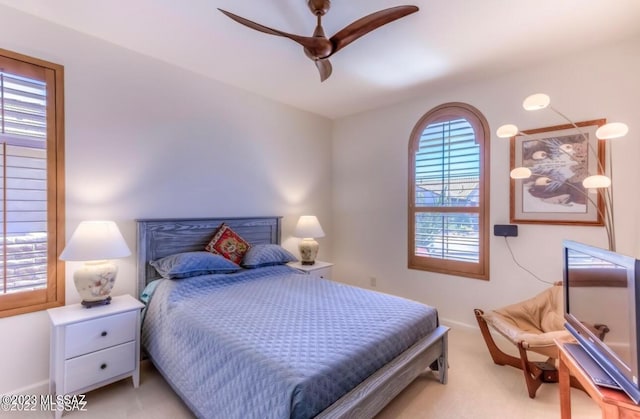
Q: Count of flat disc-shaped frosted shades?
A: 5